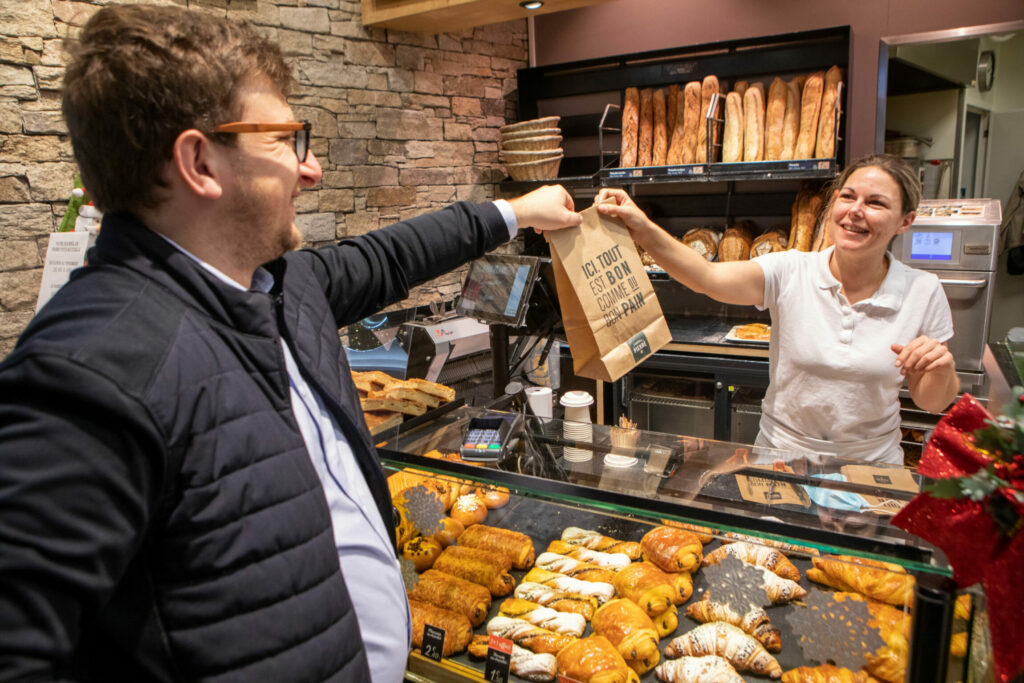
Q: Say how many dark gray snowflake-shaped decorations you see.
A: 4